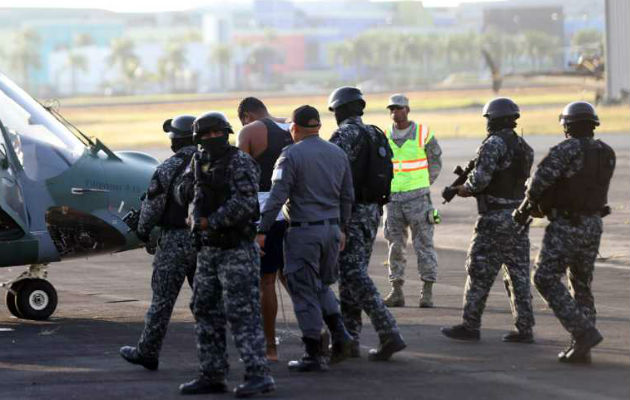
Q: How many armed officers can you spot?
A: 5